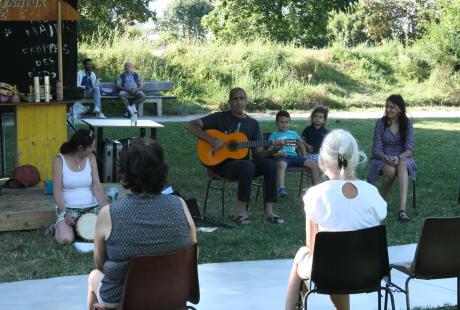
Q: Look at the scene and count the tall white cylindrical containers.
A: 2